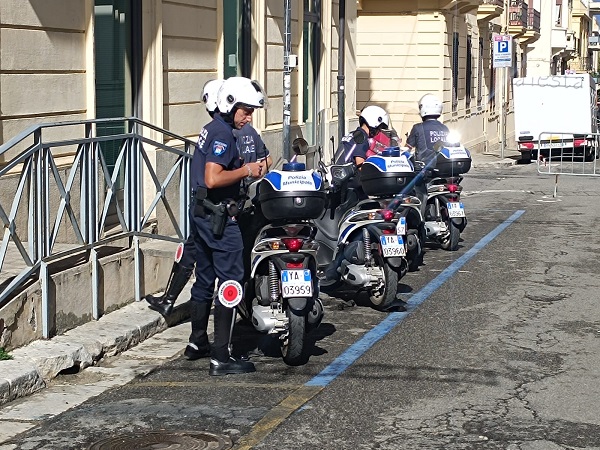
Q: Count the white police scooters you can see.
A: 4